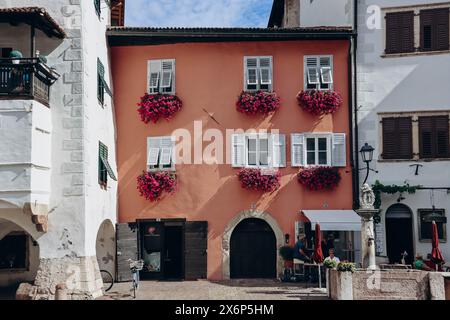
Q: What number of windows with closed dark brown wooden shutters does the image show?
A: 4